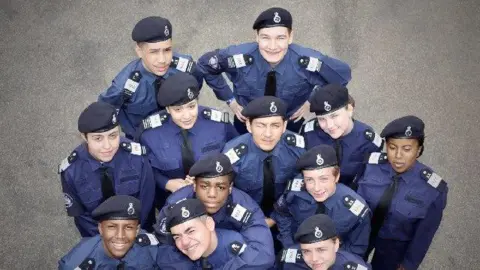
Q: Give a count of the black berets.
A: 12